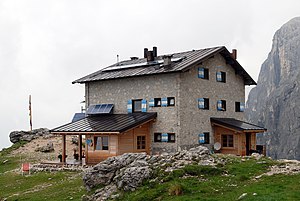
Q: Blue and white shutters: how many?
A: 11